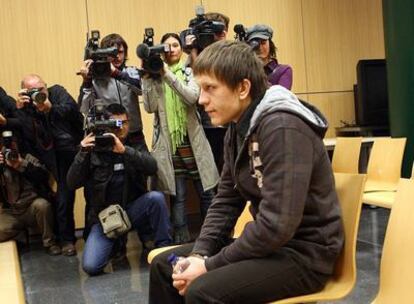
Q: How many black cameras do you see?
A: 7